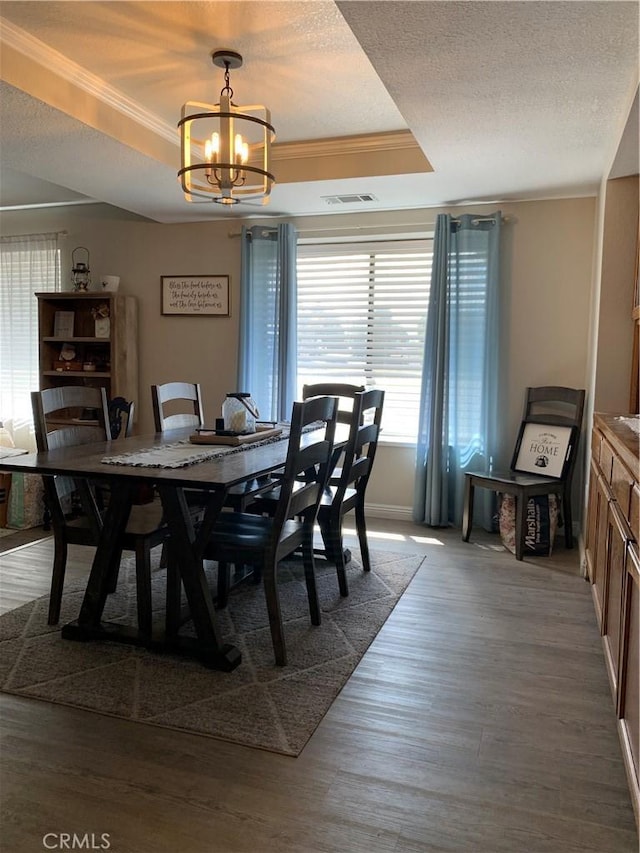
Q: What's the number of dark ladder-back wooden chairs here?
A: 6